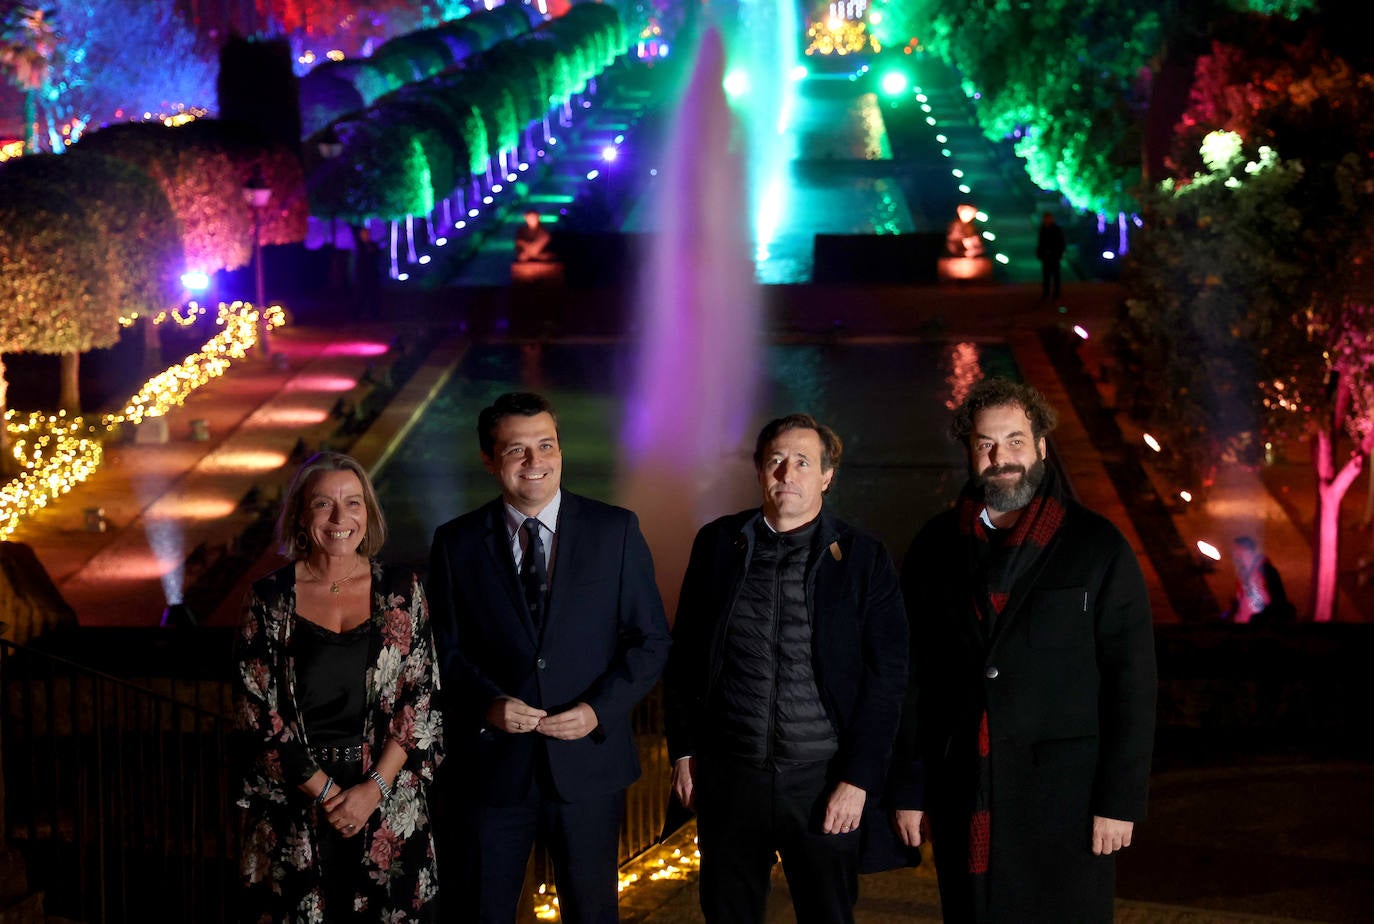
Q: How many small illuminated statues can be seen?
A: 2